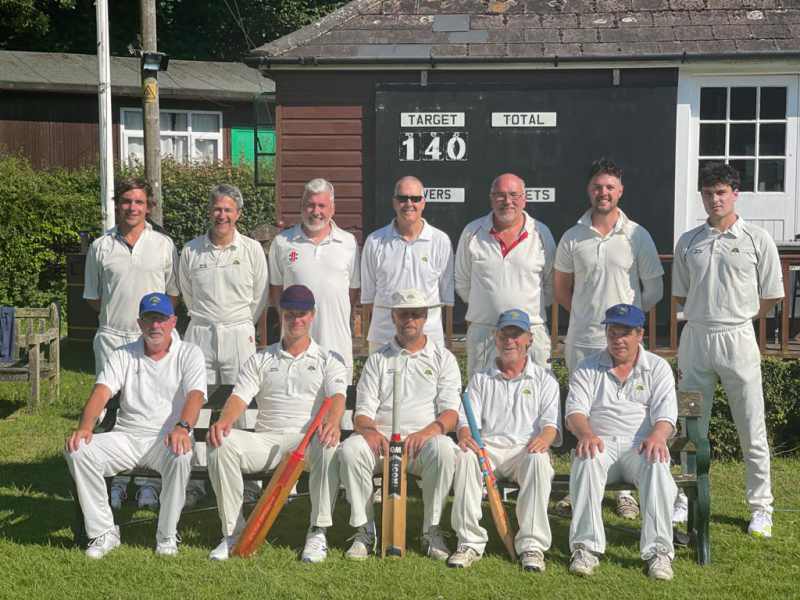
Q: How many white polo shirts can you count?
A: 12